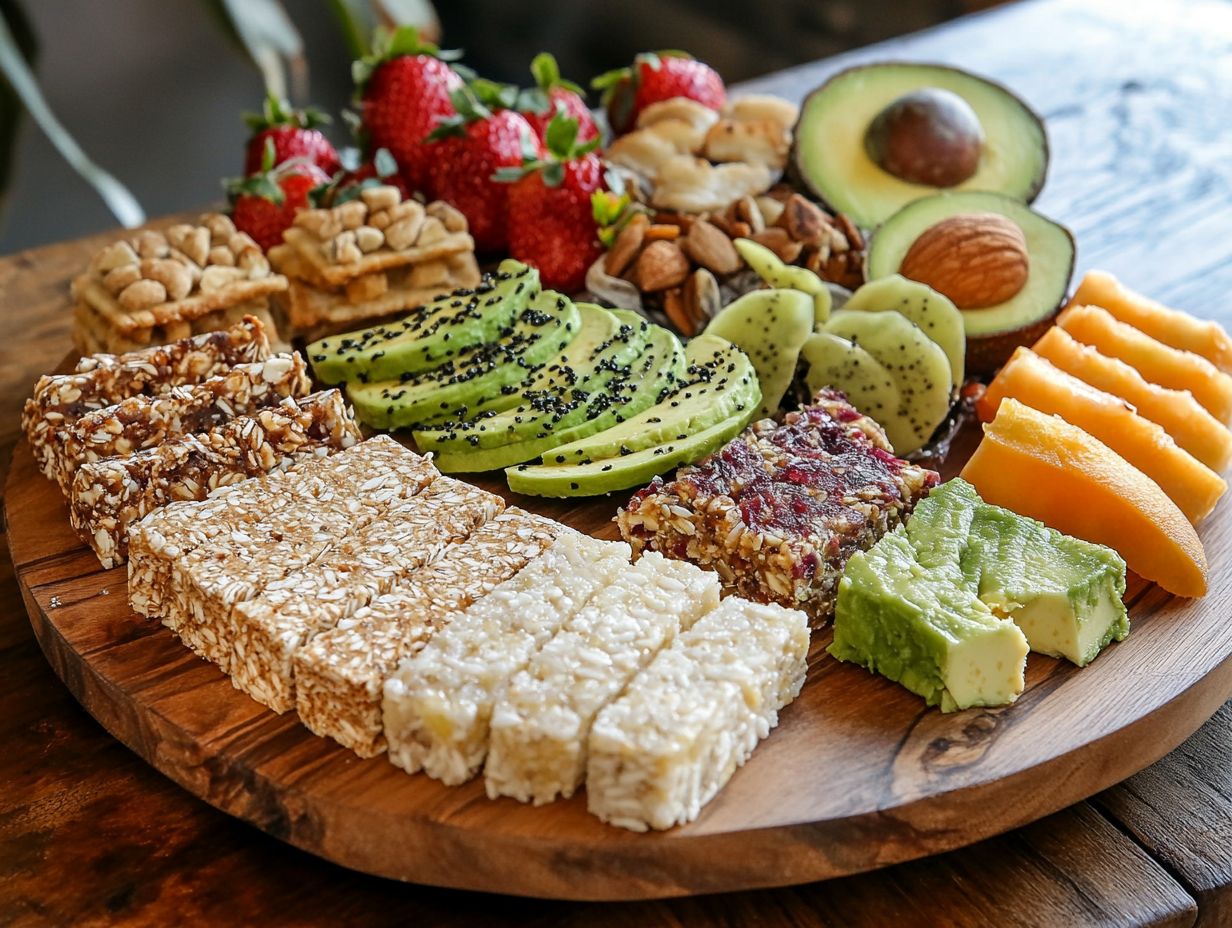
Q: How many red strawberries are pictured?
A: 8